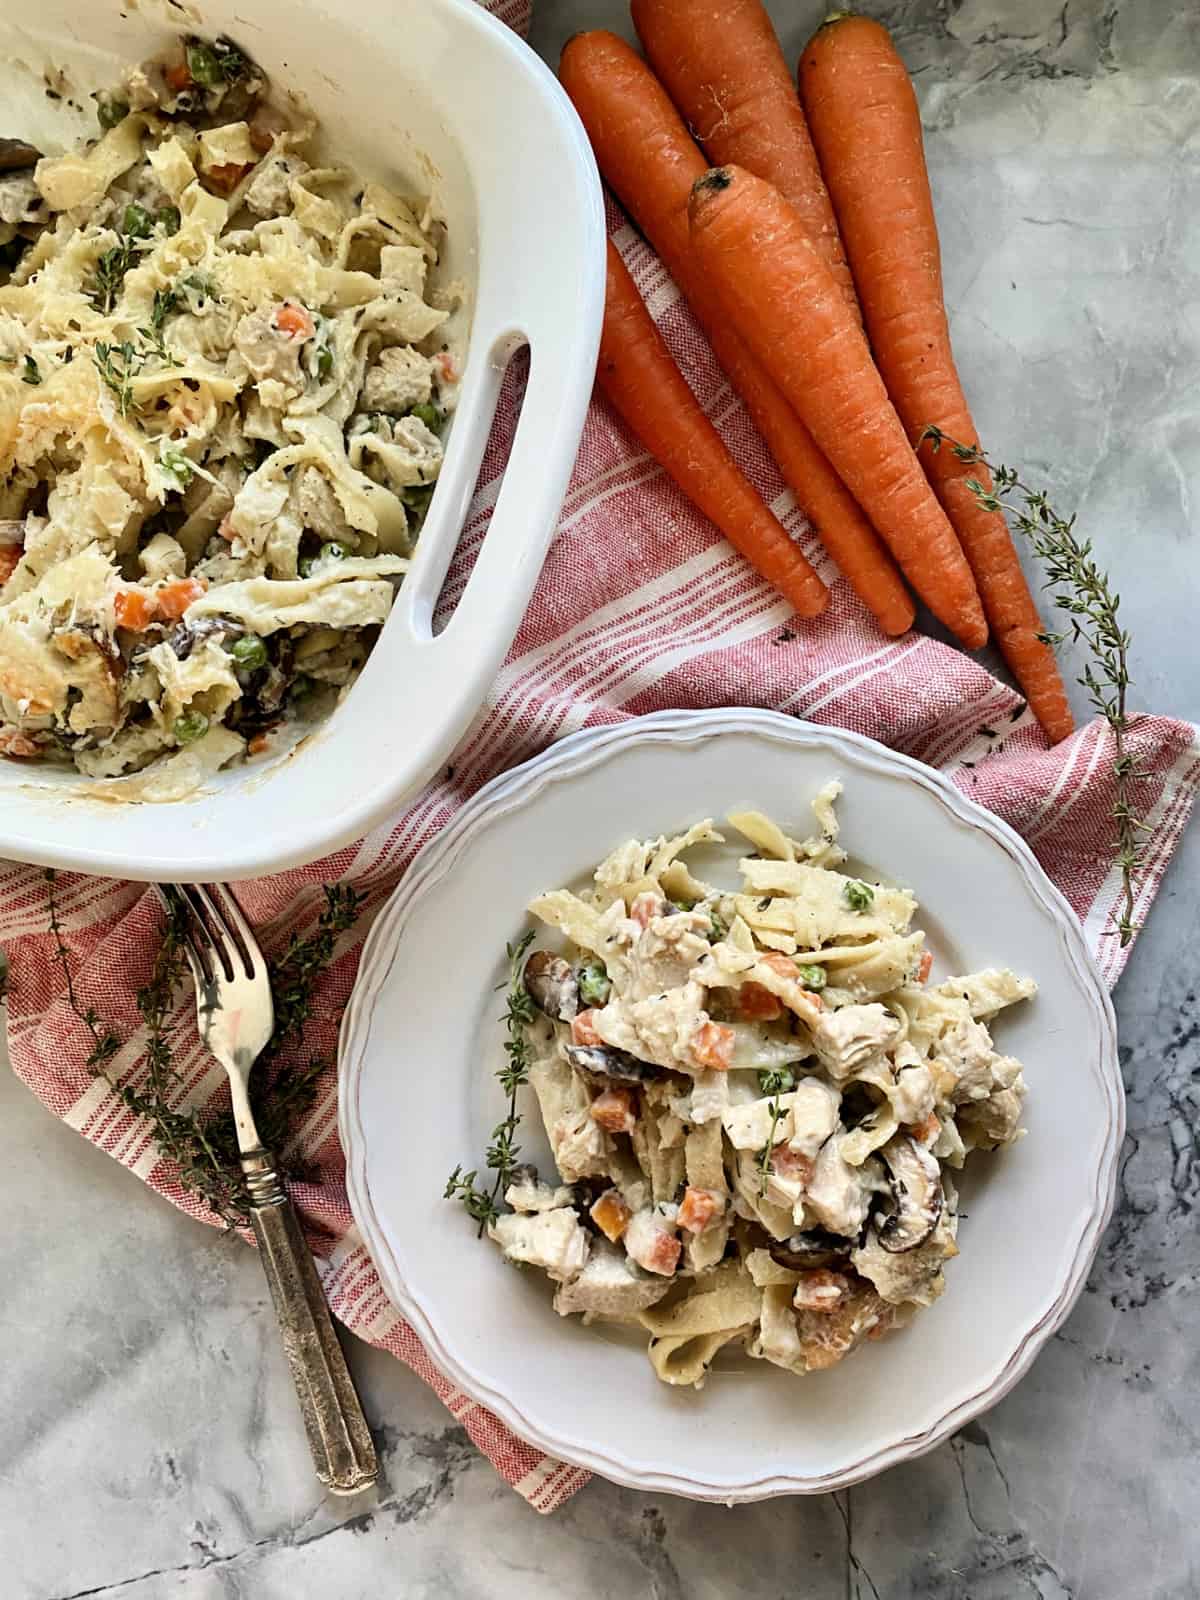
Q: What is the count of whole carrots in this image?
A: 5